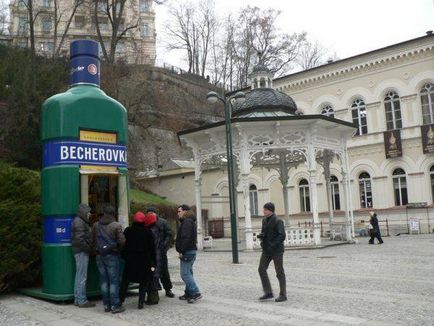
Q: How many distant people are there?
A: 1